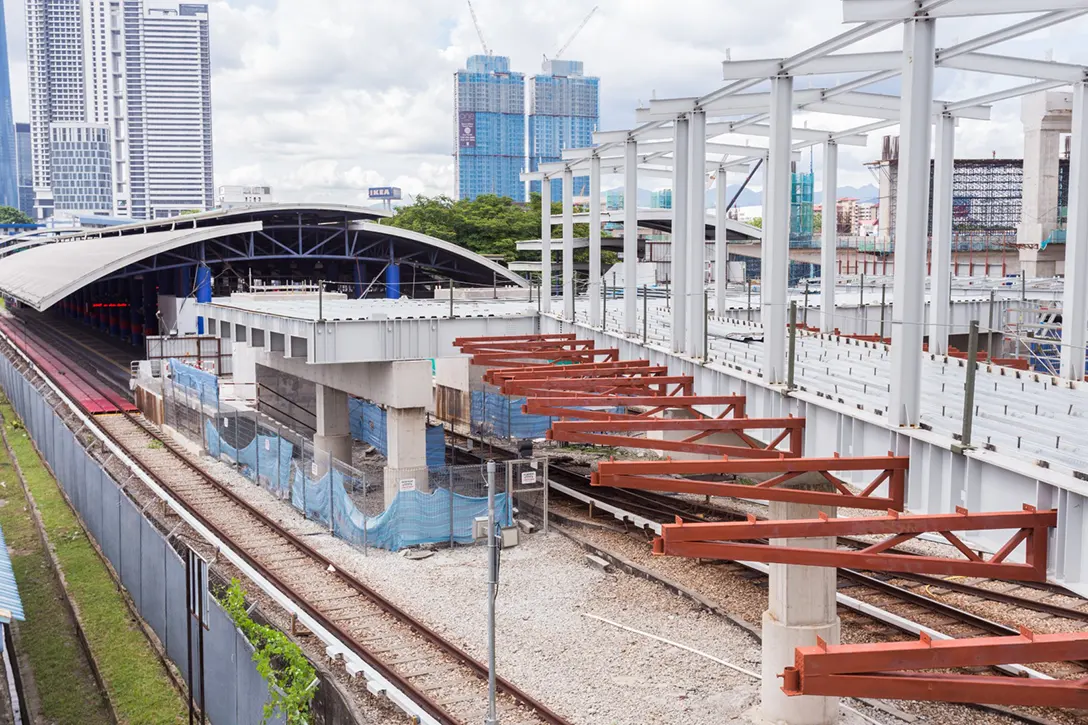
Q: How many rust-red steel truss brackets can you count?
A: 11